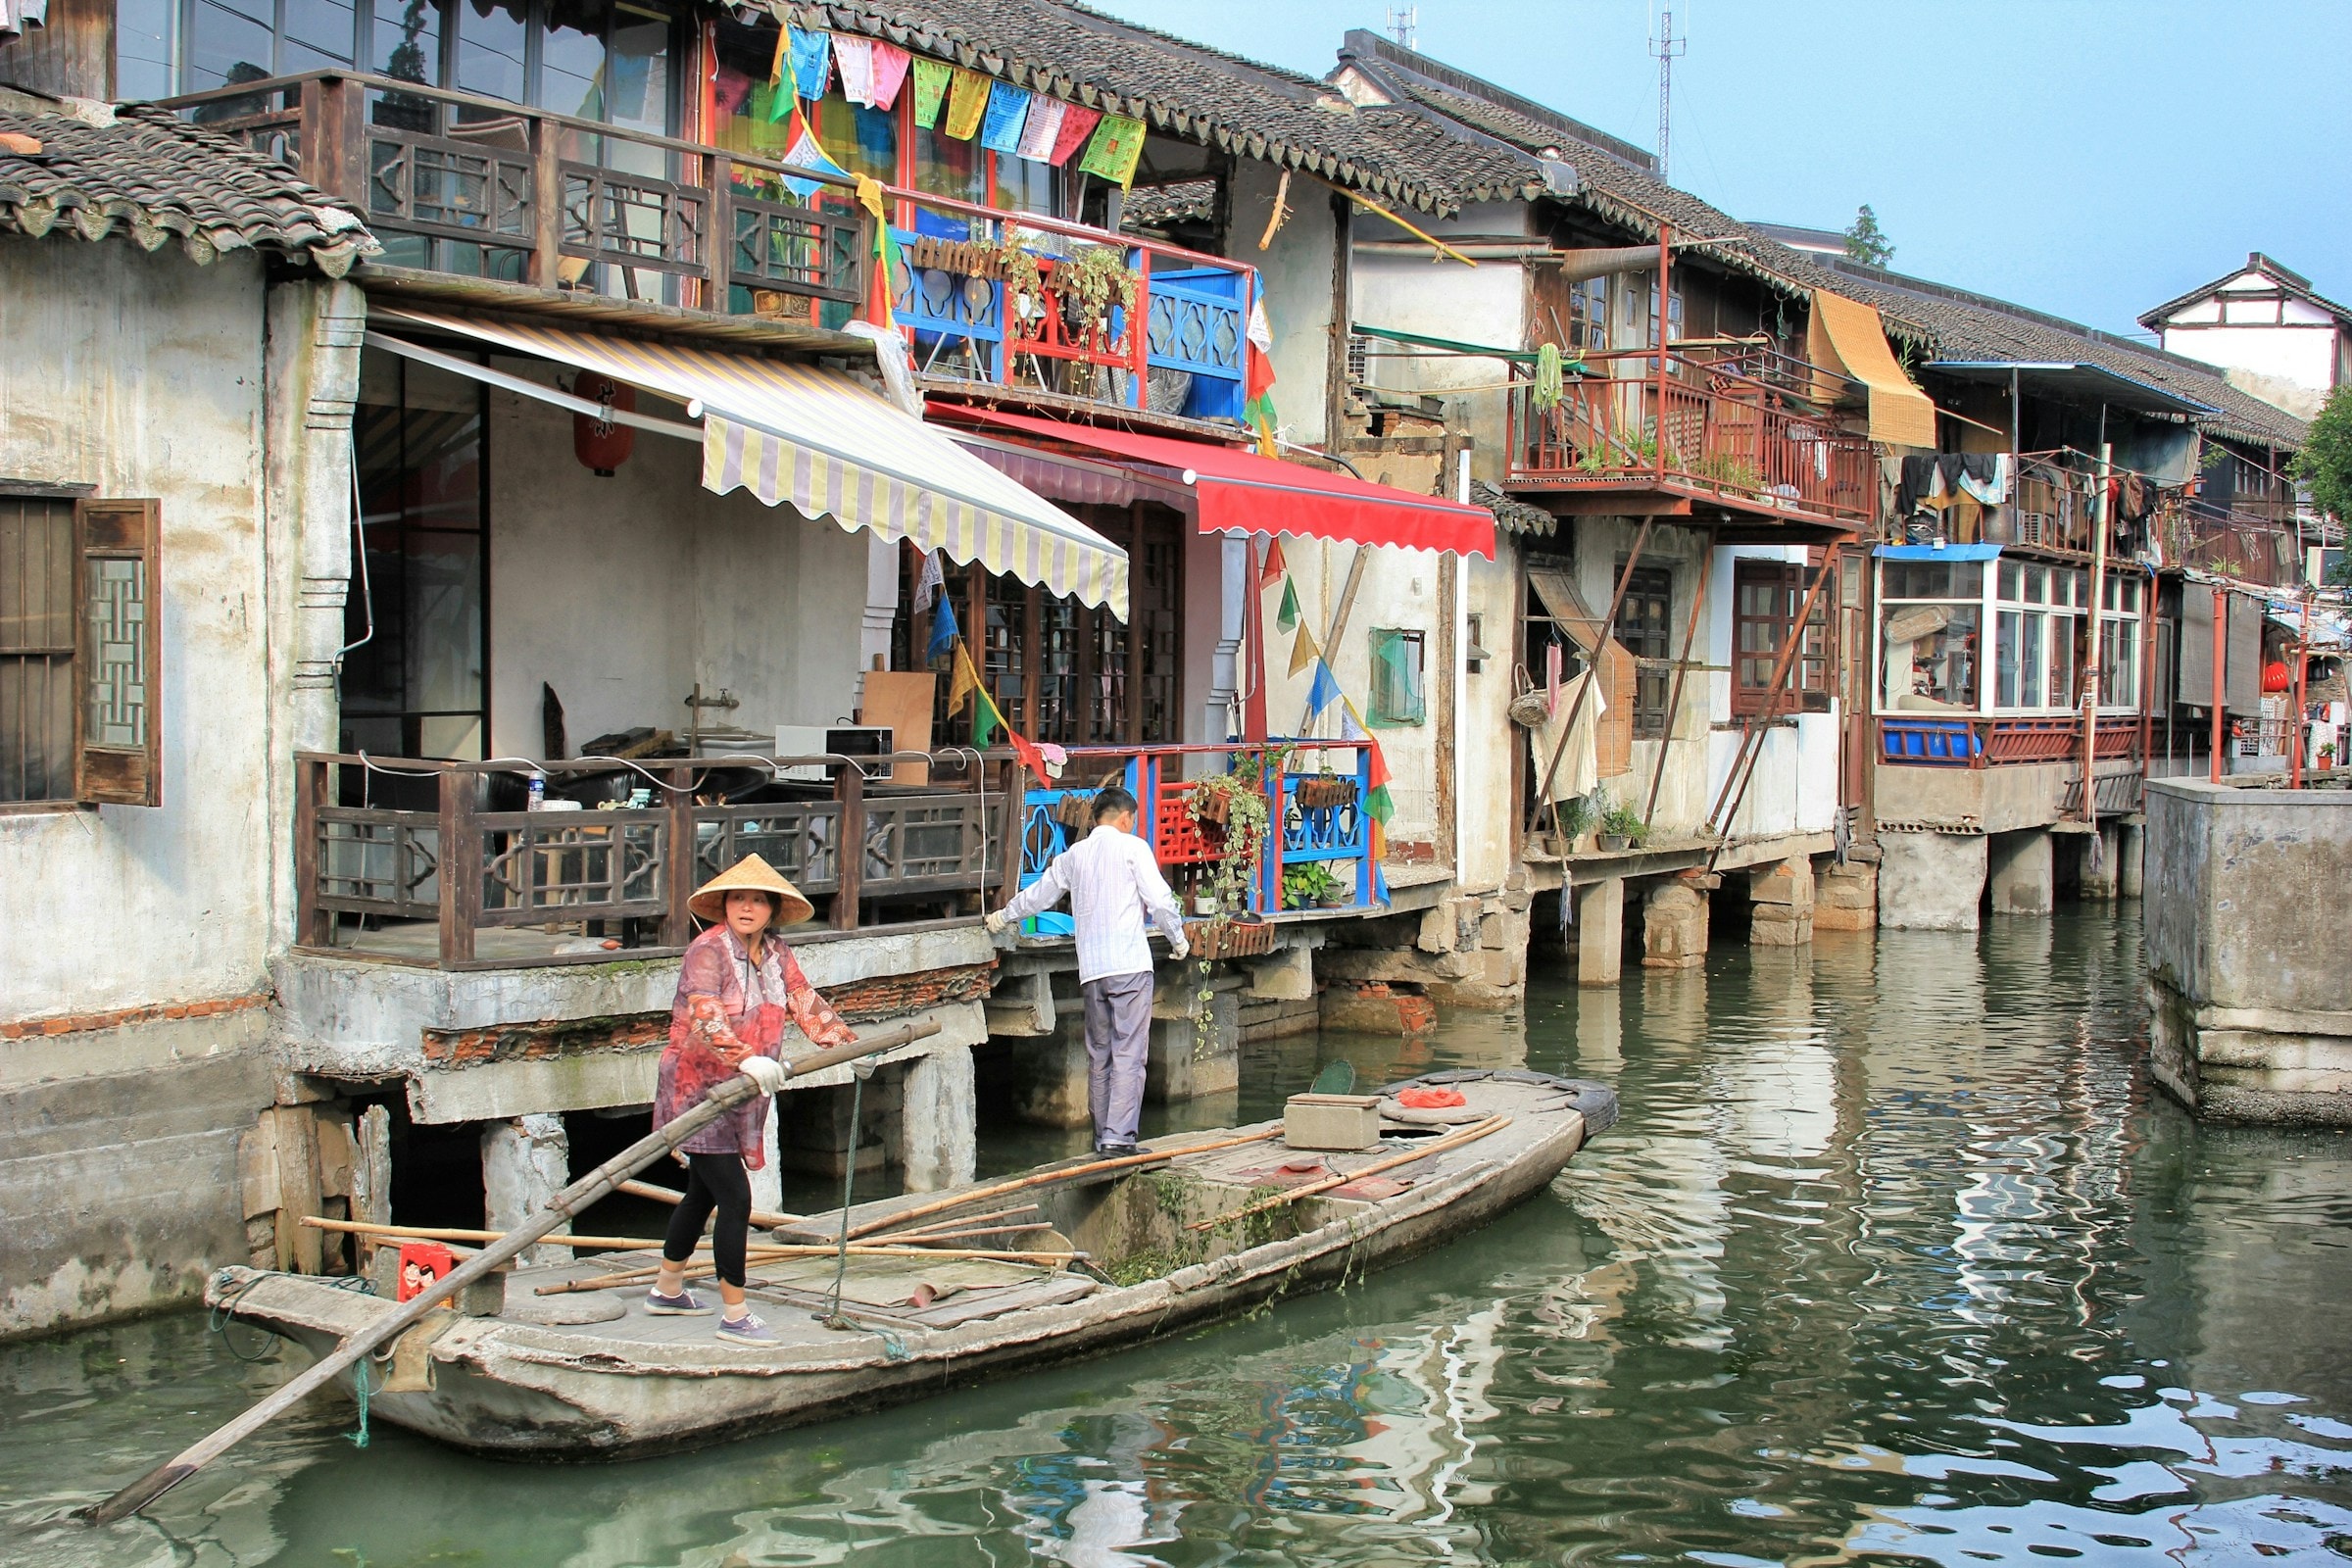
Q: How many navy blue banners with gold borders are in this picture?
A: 0